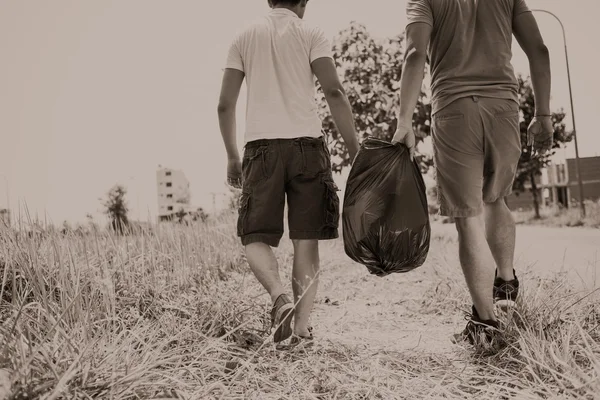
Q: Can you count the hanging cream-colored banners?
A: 0